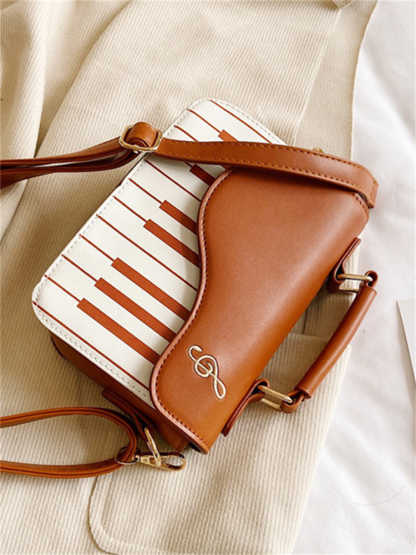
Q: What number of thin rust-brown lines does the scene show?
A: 12